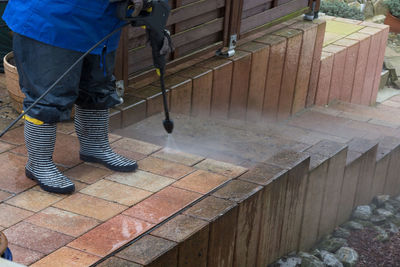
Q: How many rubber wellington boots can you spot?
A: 2